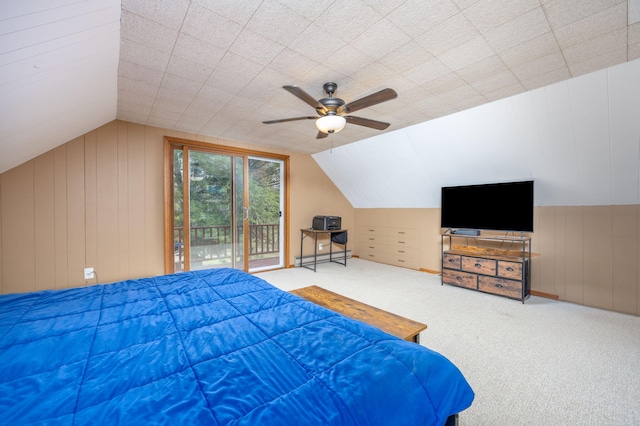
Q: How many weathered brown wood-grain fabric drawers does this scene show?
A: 5